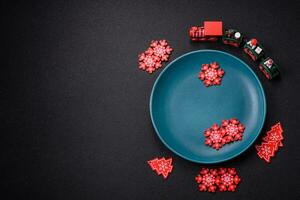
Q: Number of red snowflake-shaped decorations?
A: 7